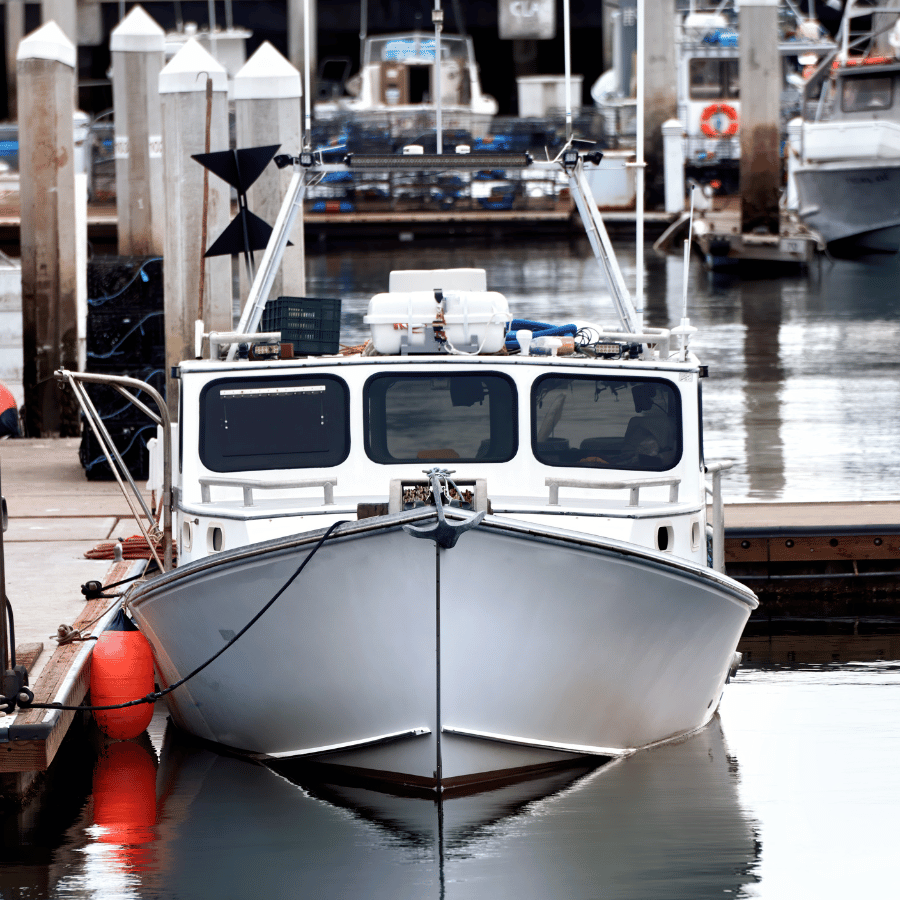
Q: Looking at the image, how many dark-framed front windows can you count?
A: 3